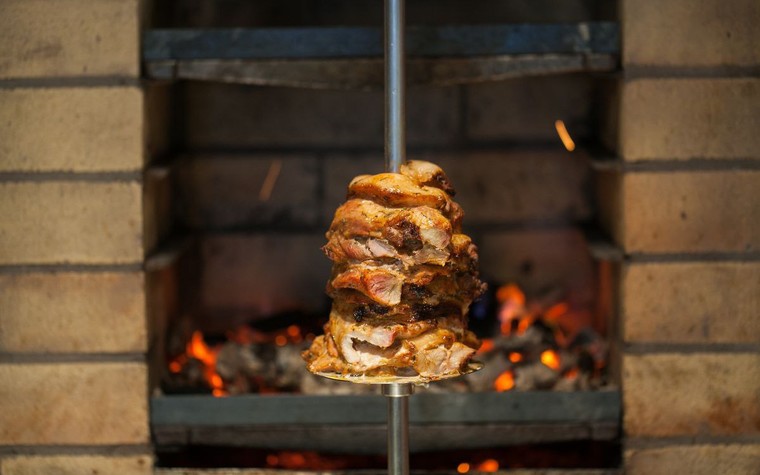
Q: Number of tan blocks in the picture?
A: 12